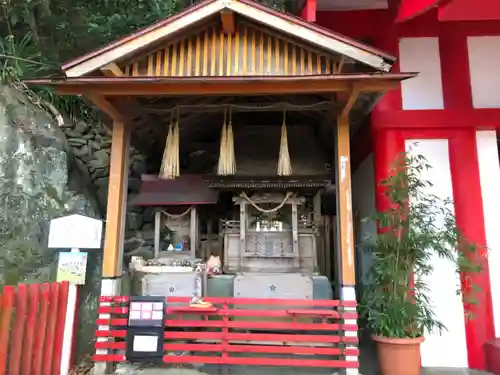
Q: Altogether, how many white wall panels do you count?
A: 4